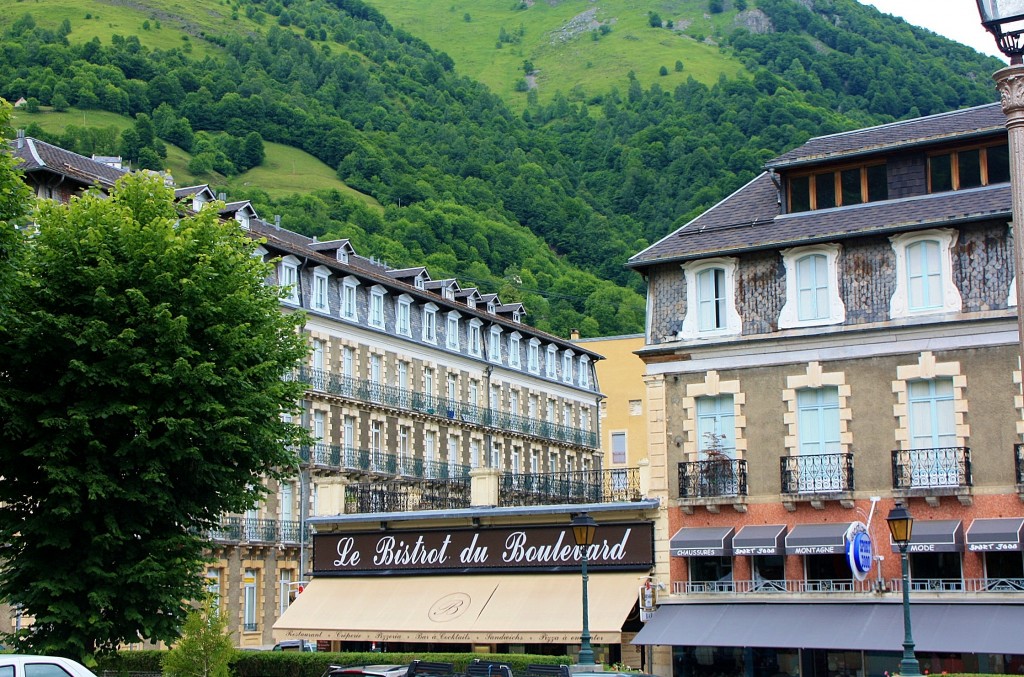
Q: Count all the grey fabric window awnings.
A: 5